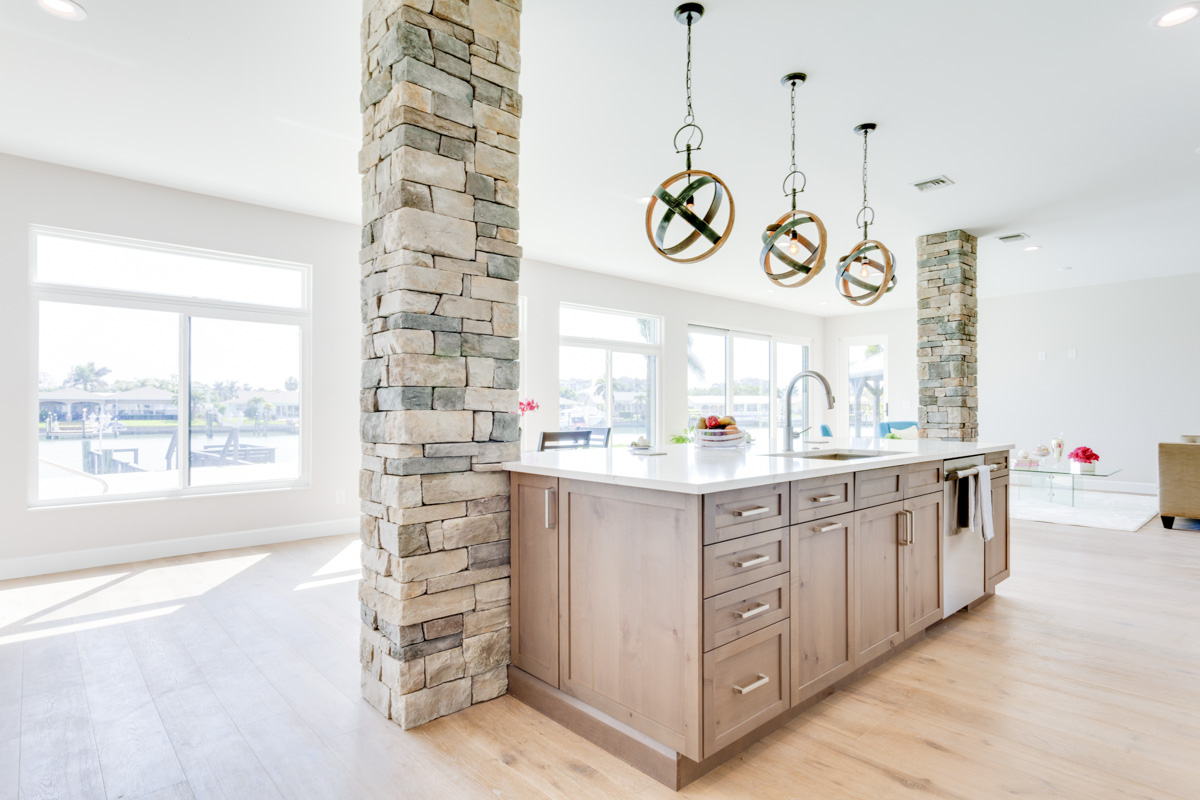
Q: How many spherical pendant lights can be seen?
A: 3